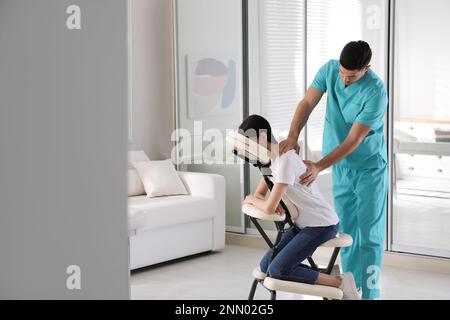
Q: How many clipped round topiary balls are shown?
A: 0